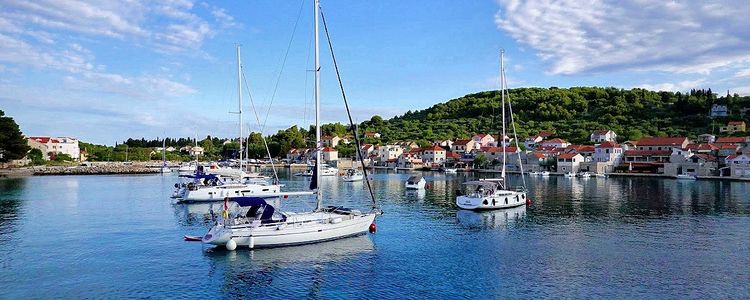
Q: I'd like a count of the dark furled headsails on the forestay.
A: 1